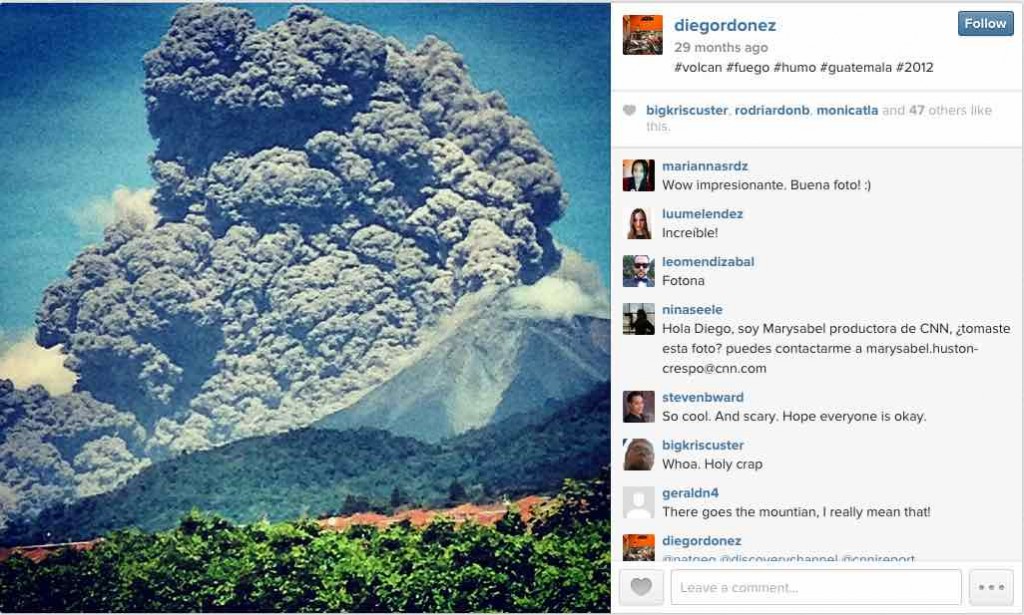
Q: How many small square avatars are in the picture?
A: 9